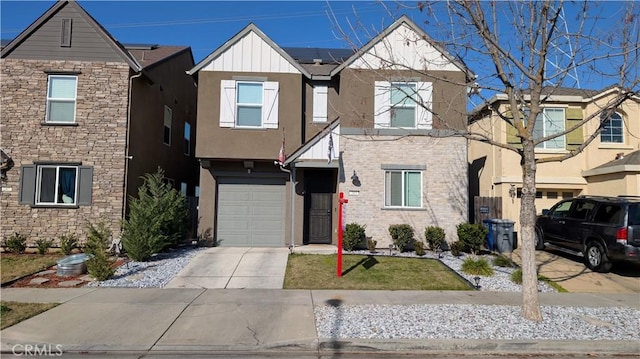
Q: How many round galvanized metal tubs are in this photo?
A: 1